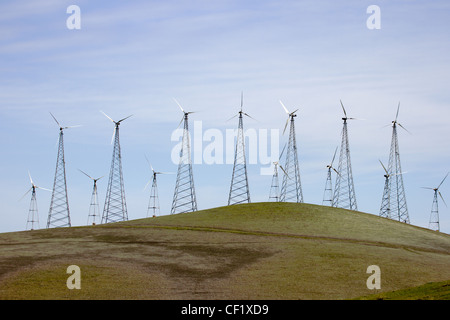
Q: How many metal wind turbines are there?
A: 14